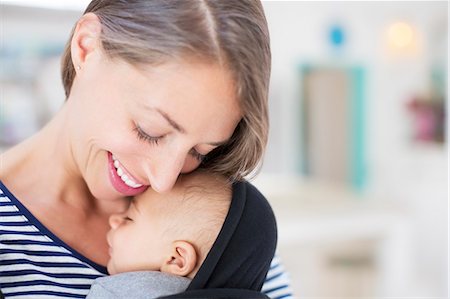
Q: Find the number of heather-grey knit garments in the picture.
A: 1